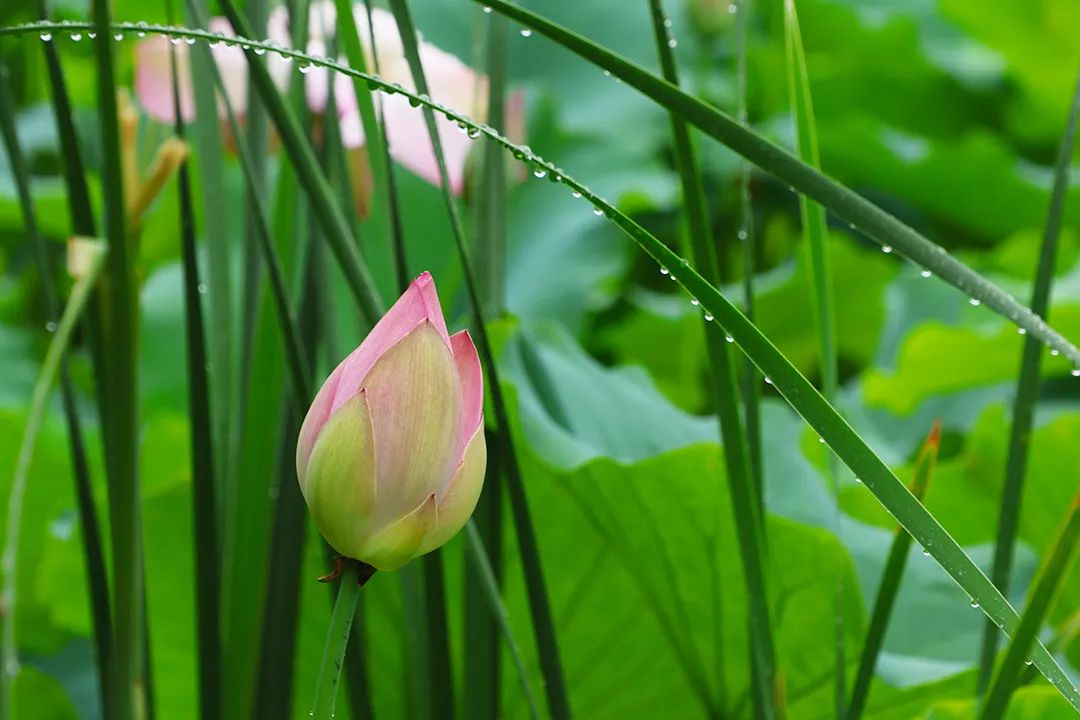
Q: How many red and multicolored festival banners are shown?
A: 0